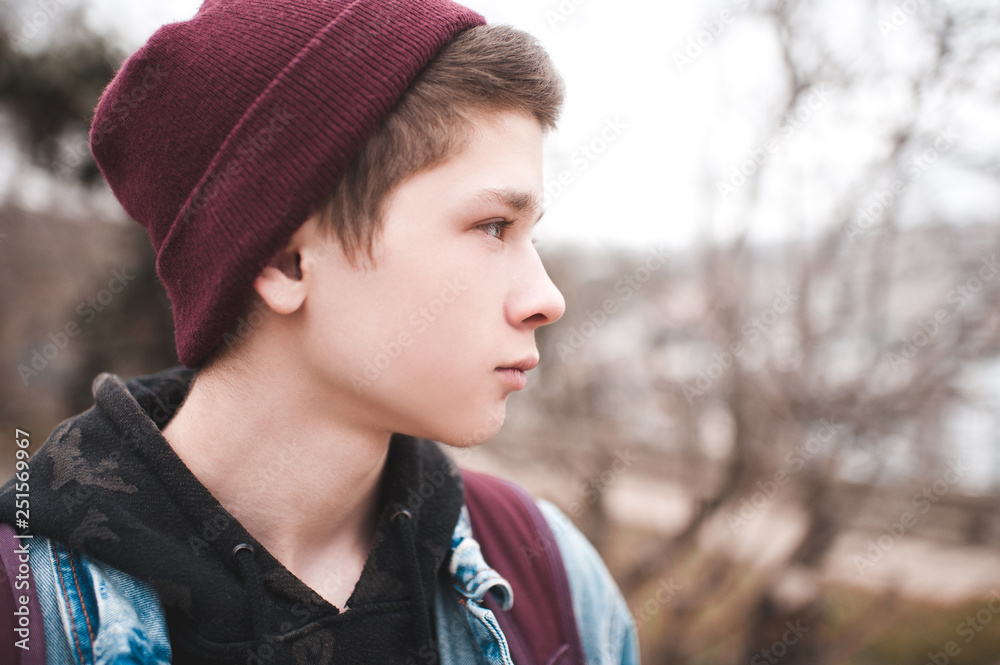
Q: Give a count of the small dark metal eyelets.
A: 2